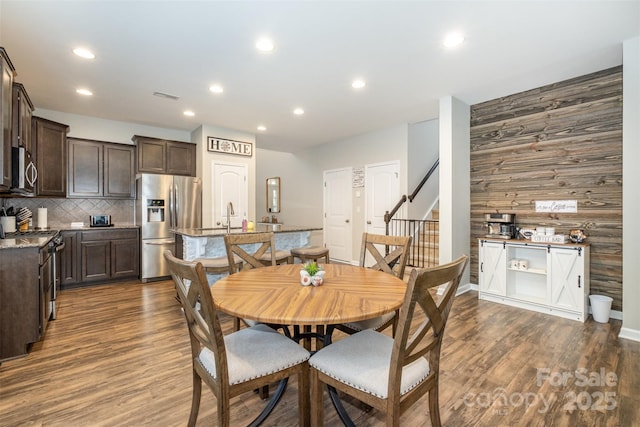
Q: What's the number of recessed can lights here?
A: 9